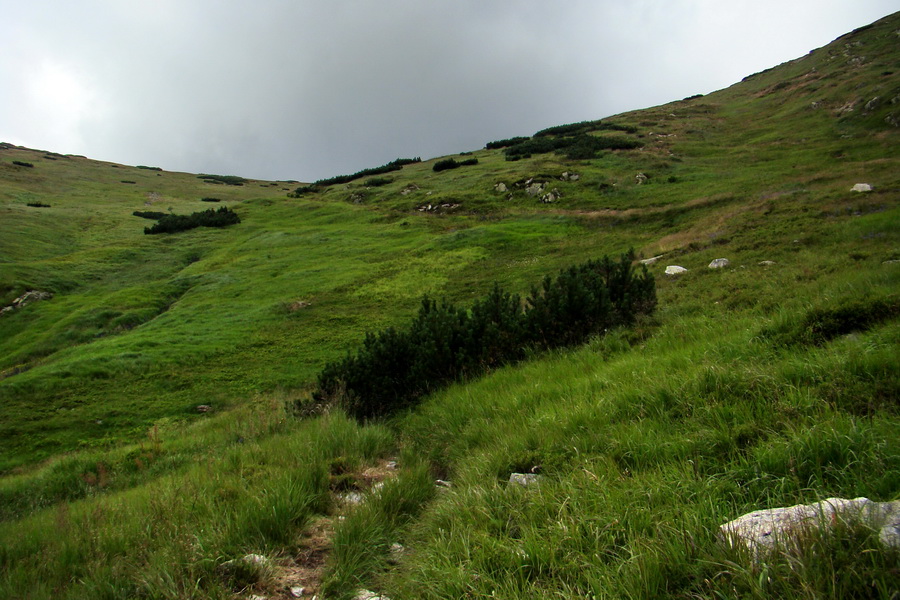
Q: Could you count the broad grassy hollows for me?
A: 1